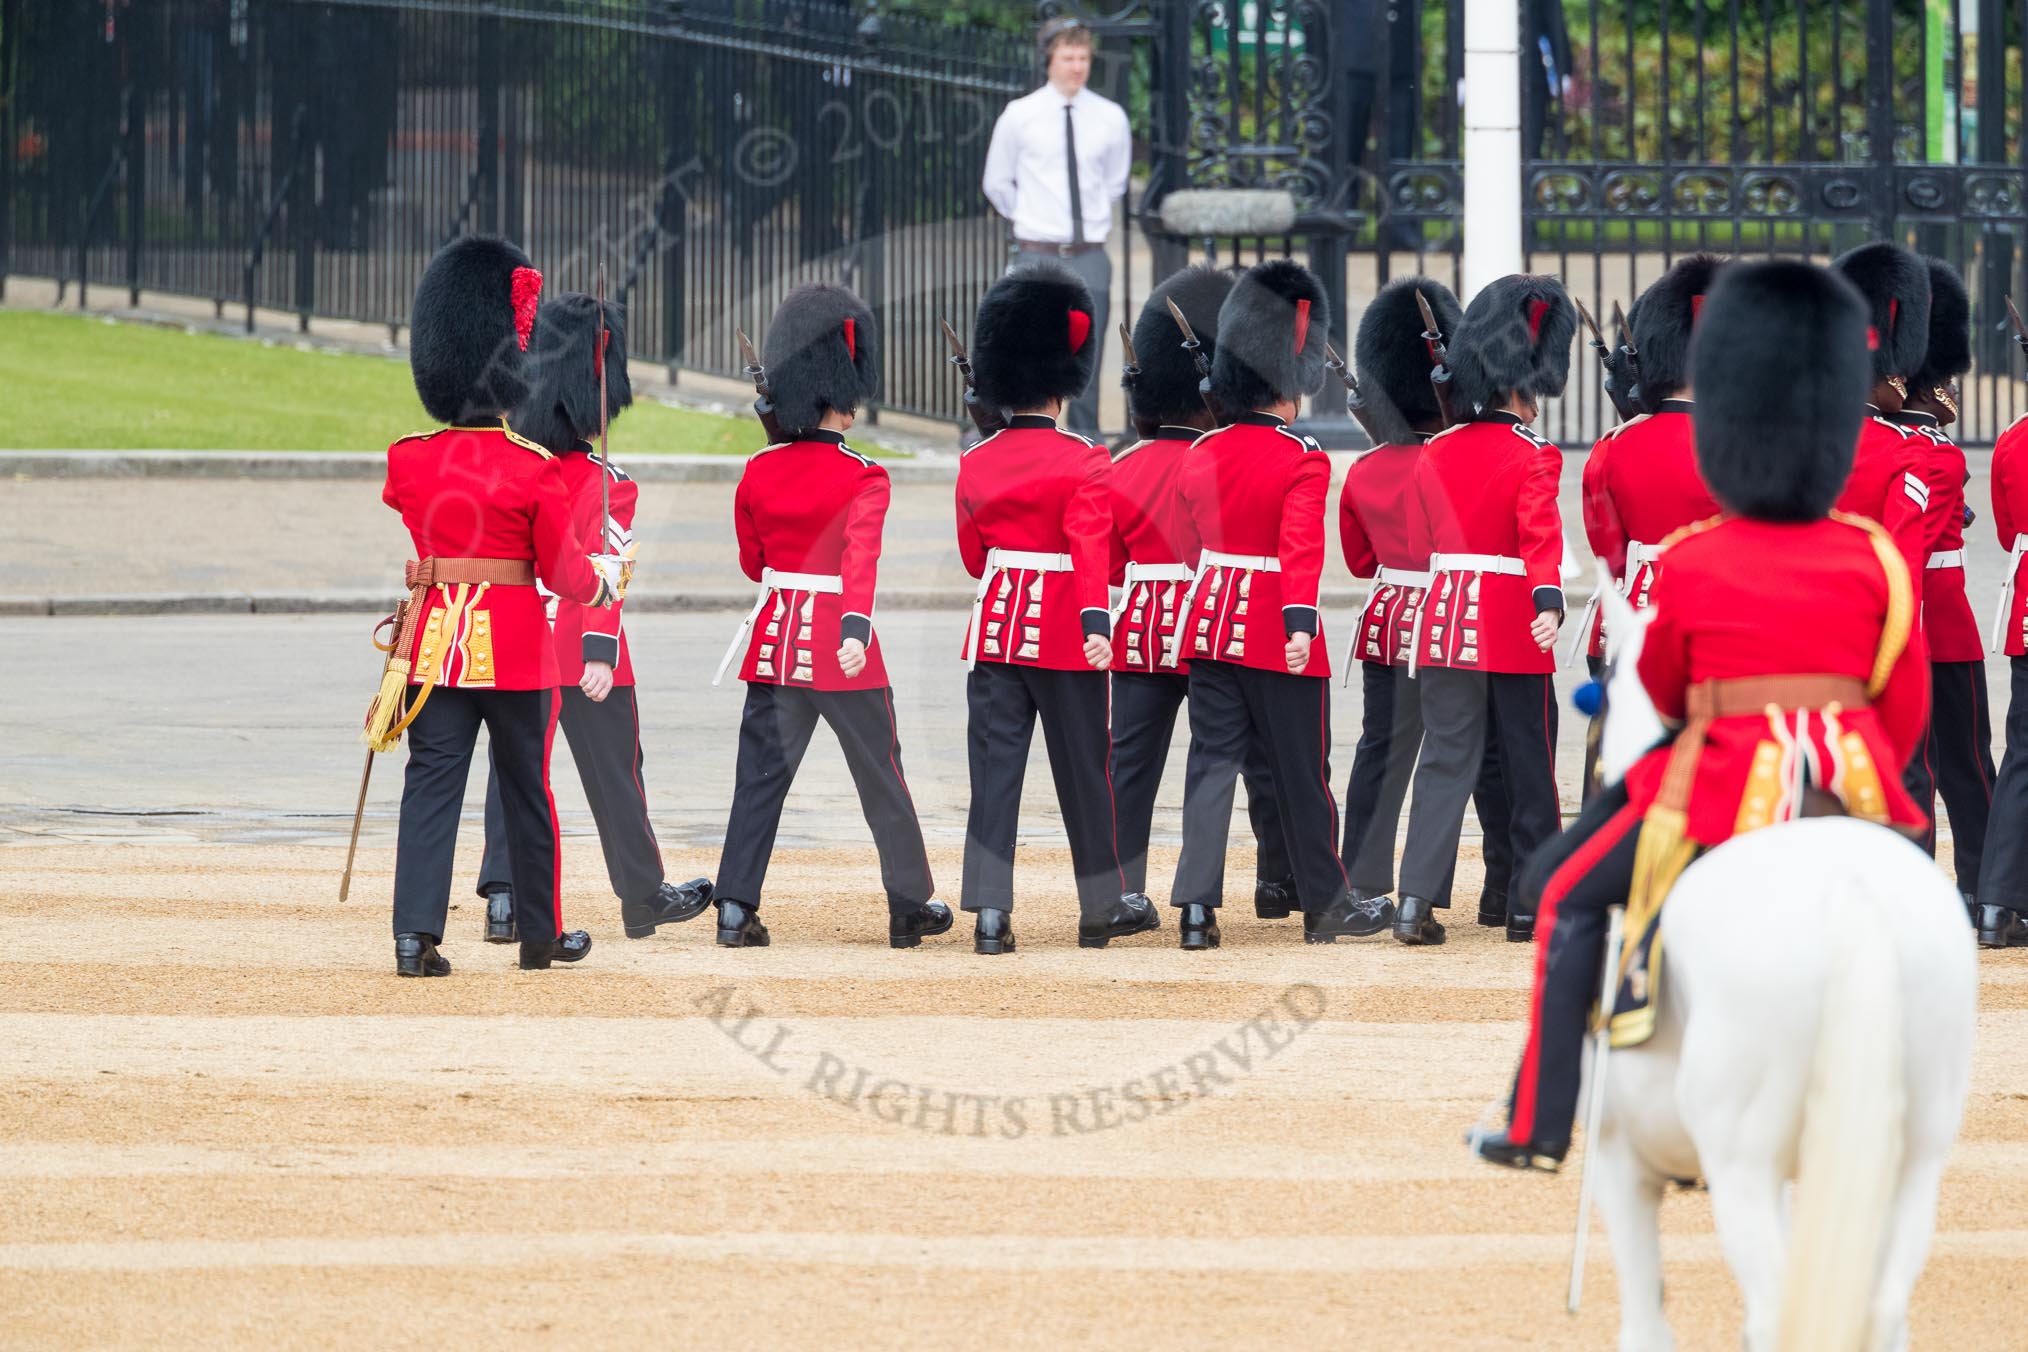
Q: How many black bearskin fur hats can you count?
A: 13